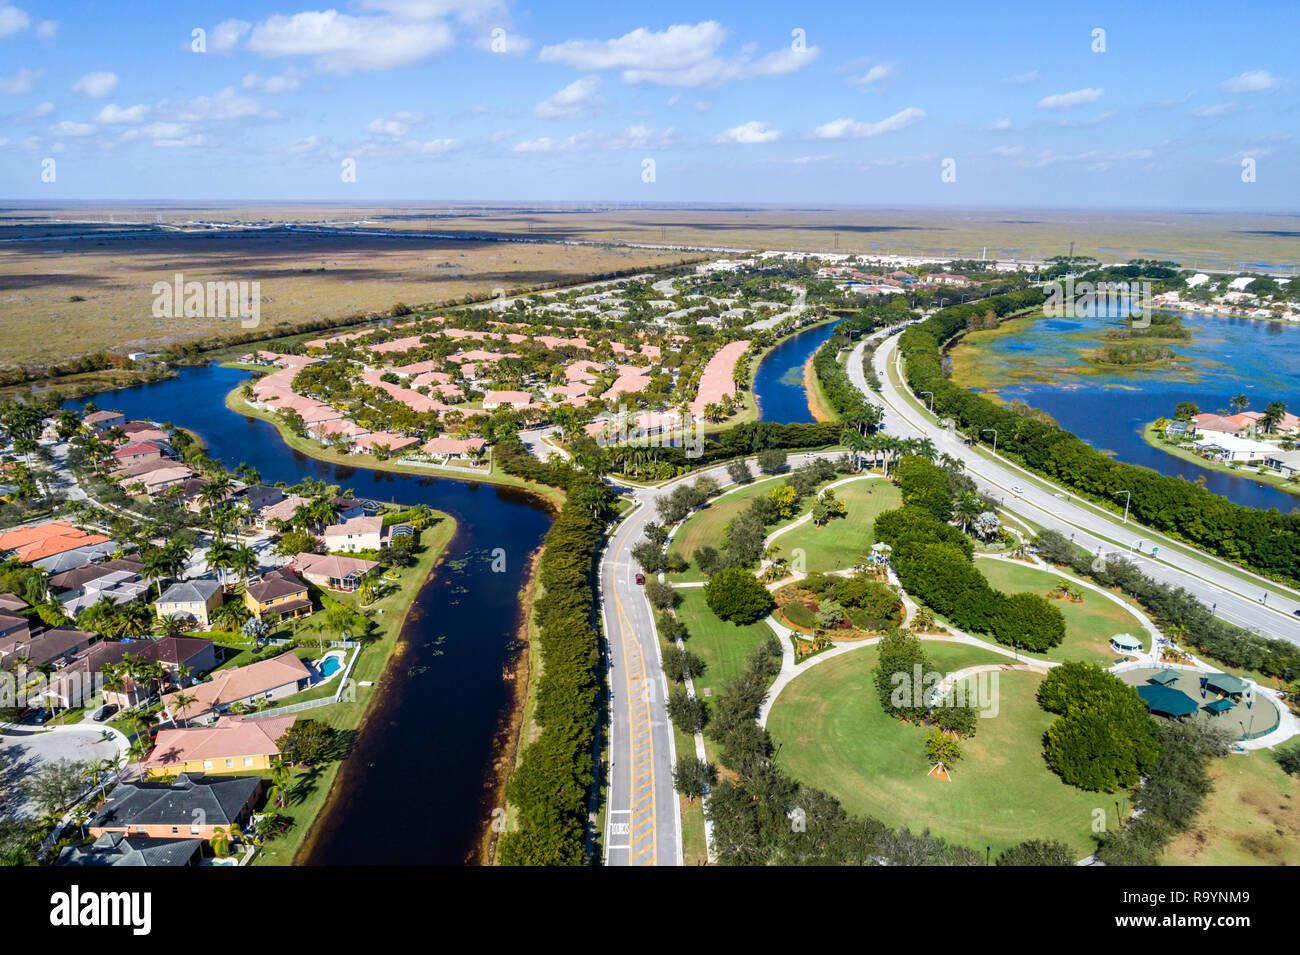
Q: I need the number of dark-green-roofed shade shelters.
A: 4